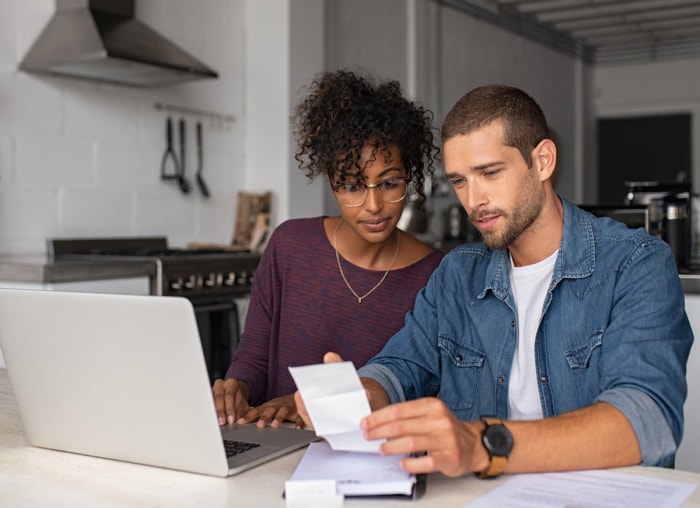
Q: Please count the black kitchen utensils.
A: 3